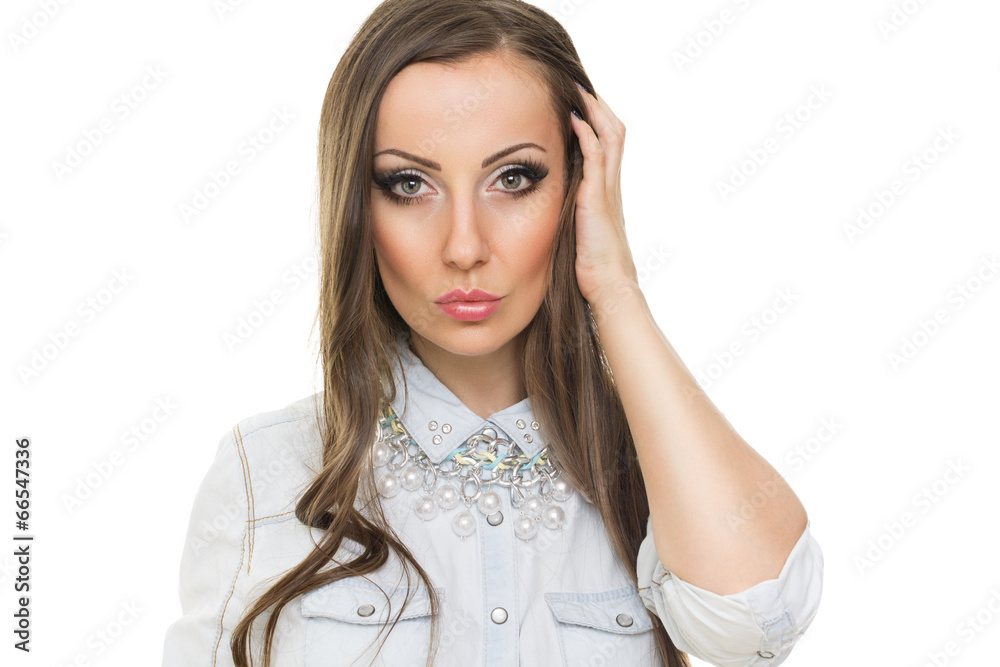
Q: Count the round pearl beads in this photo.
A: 11